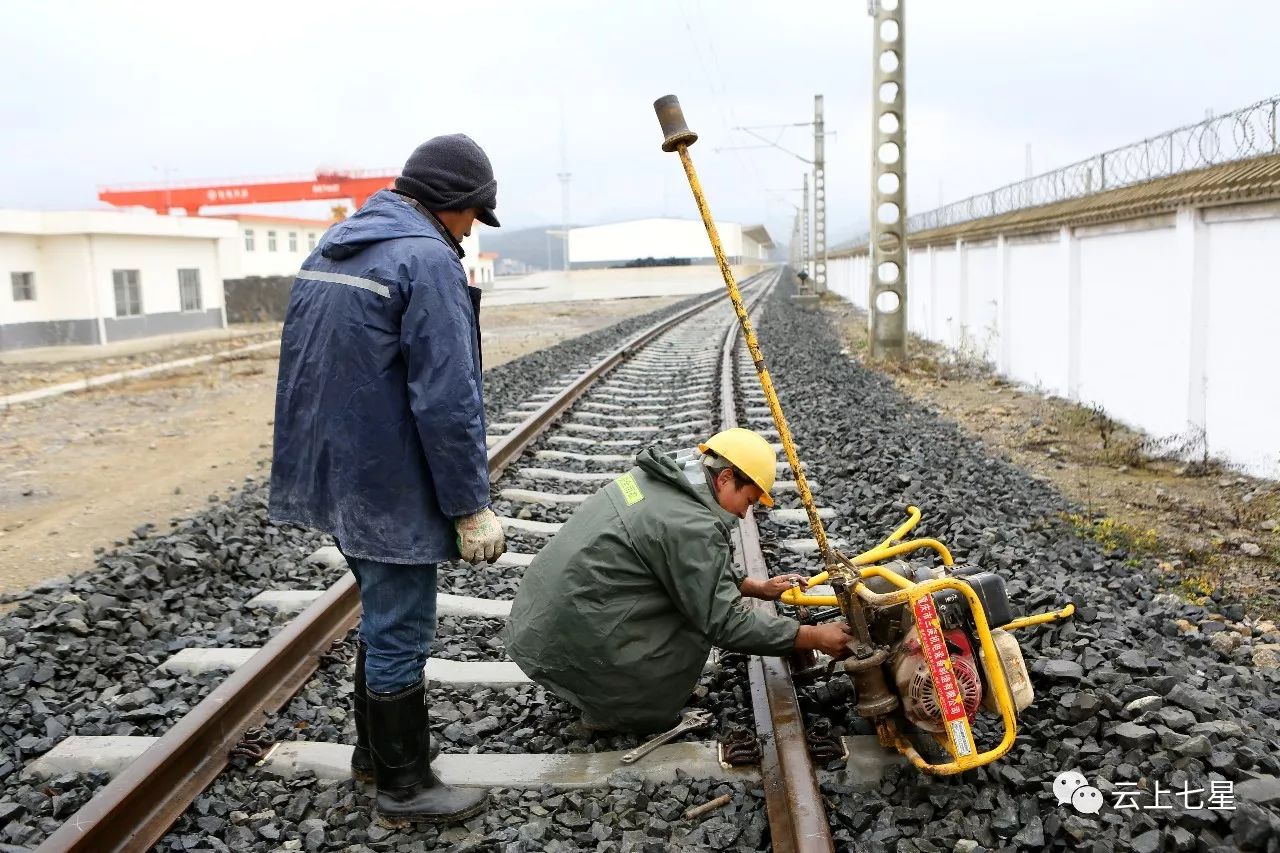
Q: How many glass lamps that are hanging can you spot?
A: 0